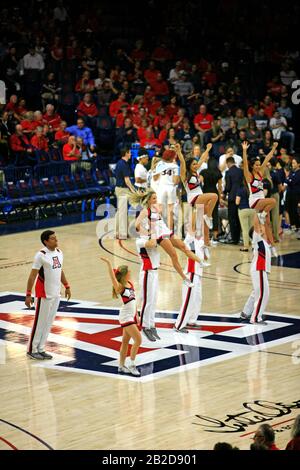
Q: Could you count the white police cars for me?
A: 0